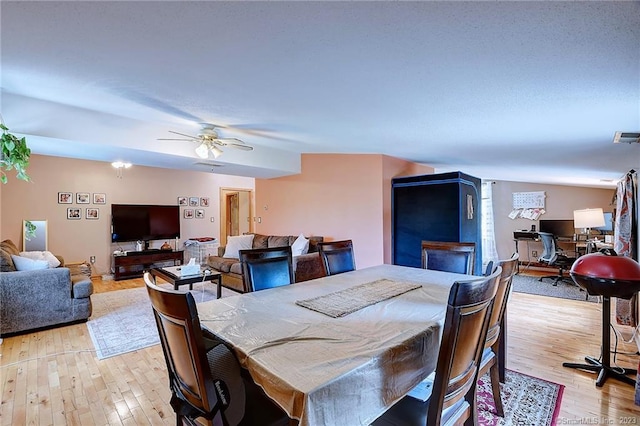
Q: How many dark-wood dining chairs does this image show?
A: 6